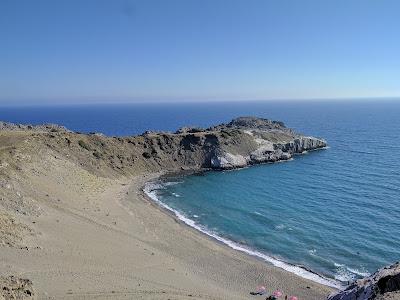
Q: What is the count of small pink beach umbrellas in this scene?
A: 3